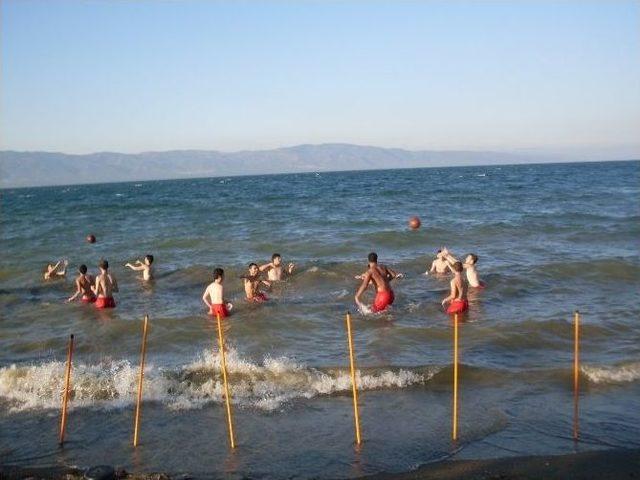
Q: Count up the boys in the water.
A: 11